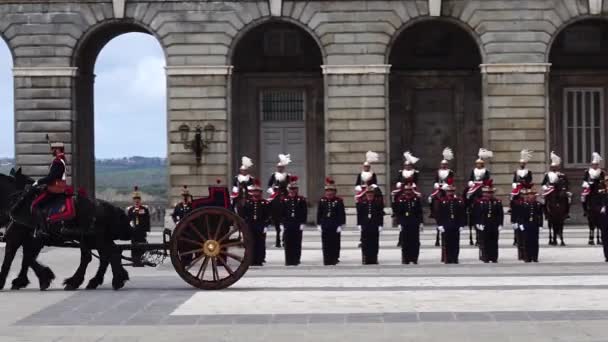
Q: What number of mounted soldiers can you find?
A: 10